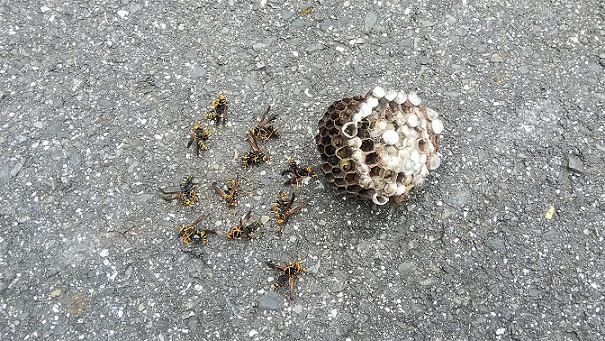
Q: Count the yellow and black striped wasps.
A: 11